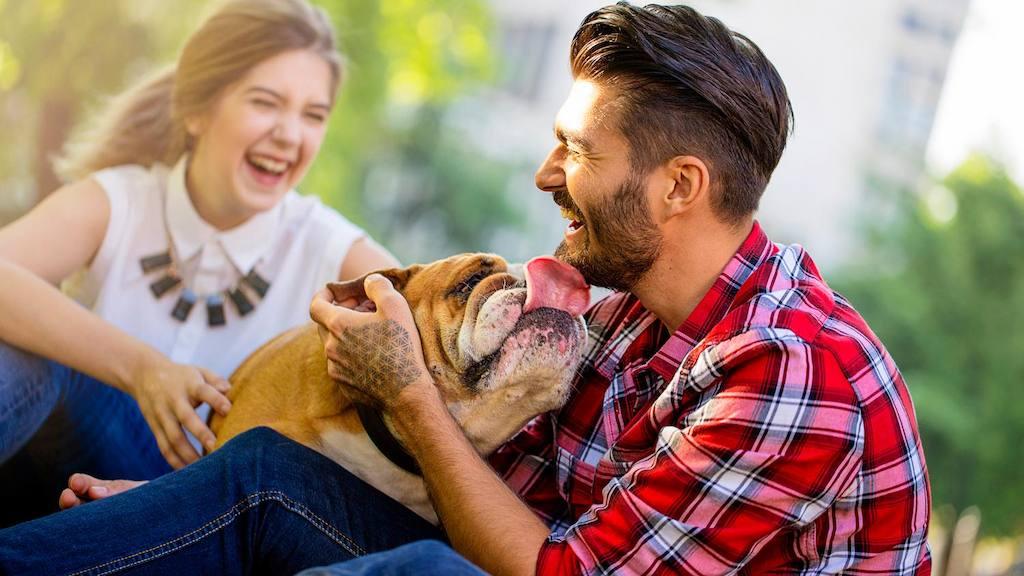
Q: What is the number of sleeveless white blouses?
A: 1